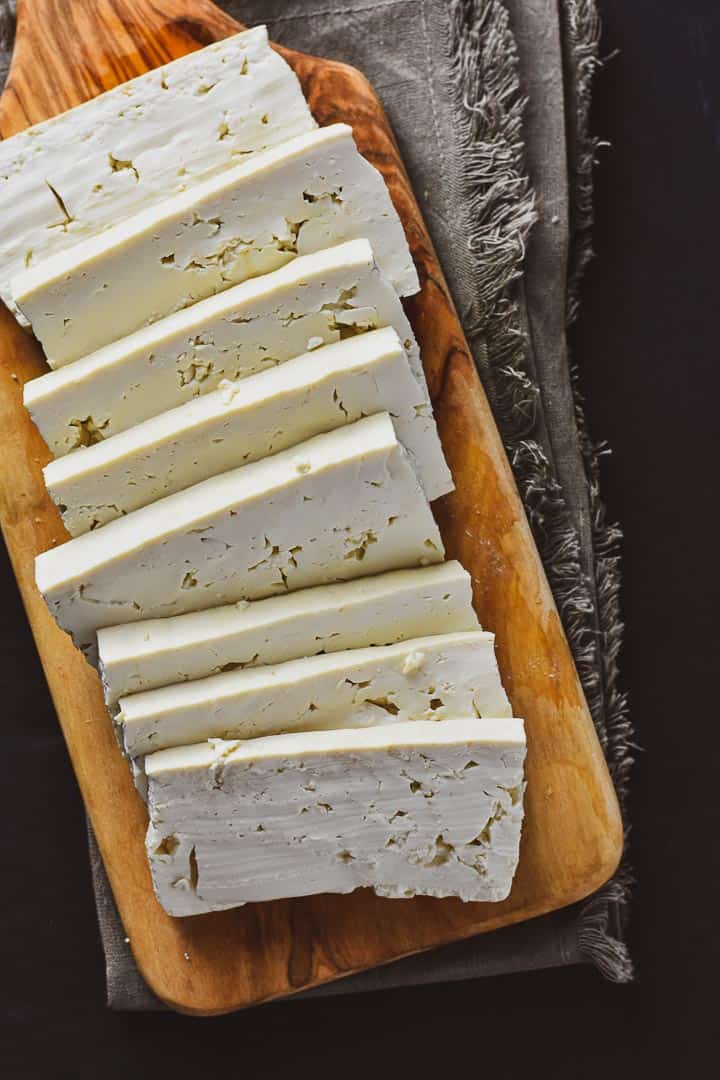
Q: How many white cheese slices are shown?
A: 8